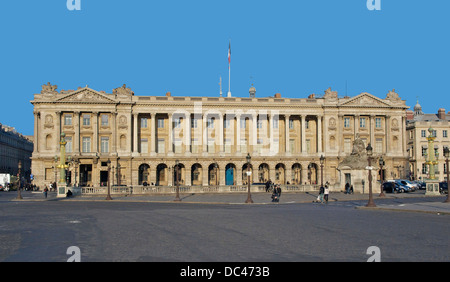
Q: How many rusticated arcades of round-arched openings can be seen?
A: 11